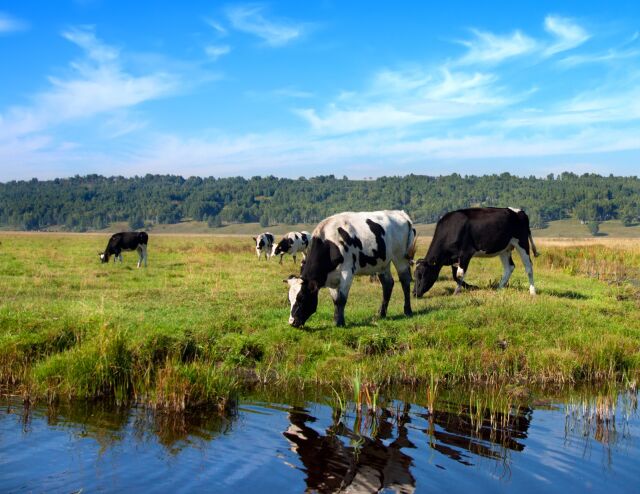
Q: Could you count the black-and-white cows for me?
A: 5